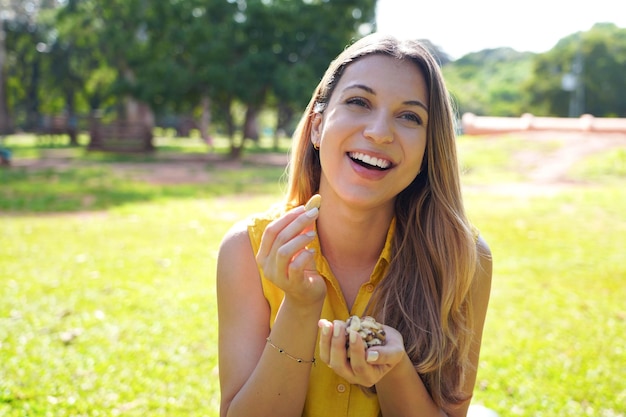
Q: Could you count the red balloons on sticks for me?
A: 0